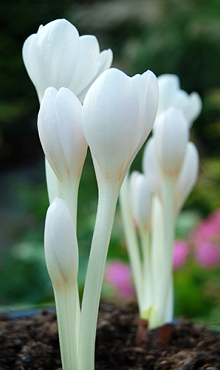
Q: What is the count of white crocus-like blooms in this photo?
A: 9